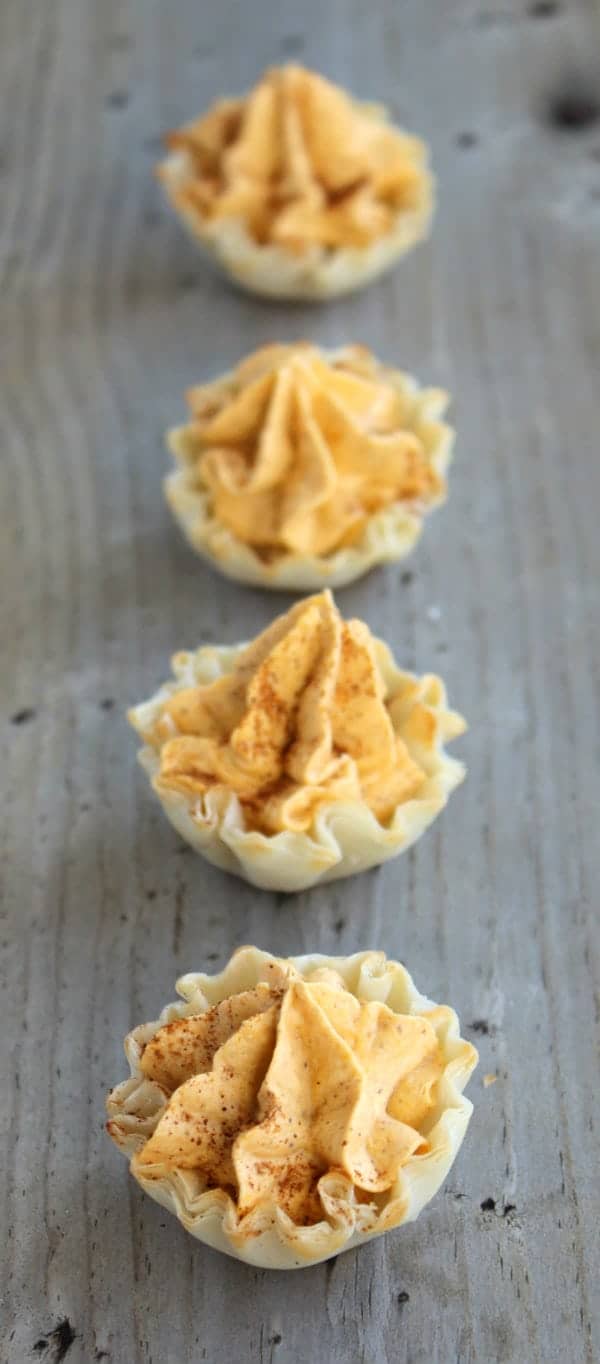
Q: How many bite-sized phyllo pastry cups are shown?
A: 4